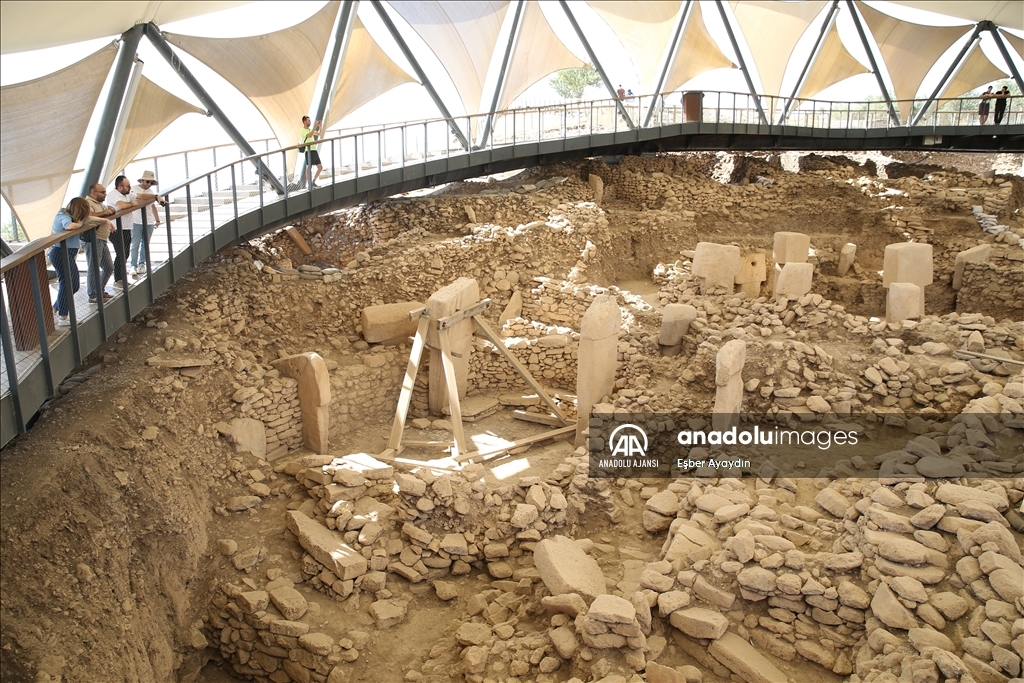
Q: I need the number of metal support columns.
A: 12